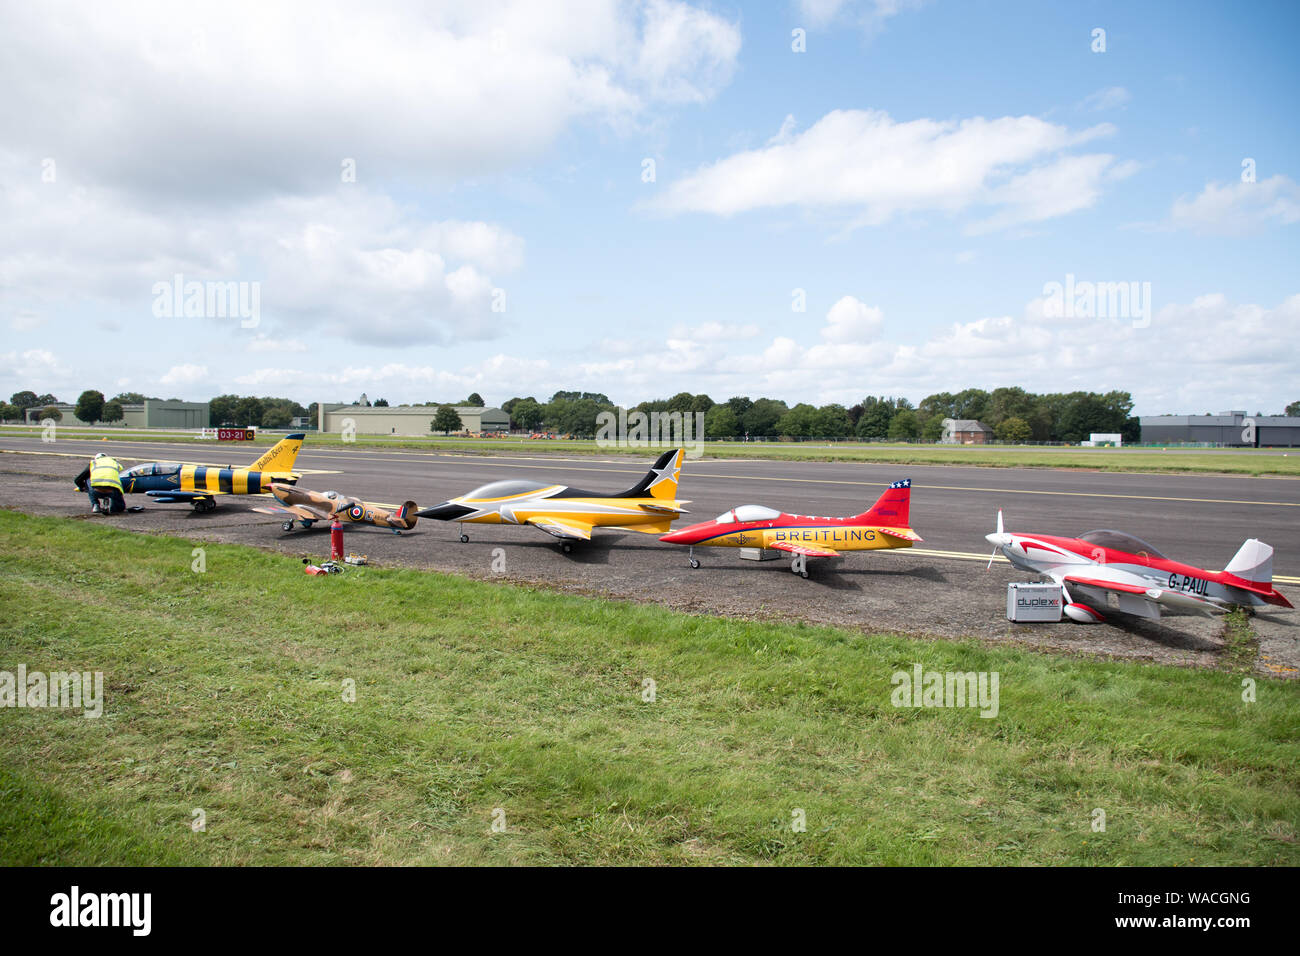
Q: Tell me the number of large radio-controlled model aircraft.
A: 5